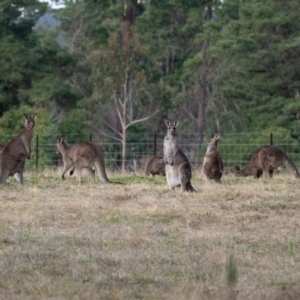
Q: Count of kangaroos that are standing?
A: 3